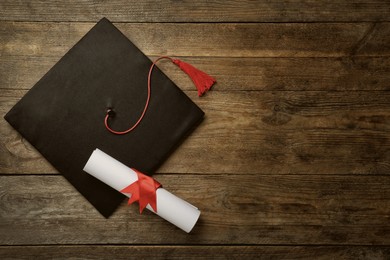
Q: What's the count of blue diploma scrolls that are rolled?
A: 0